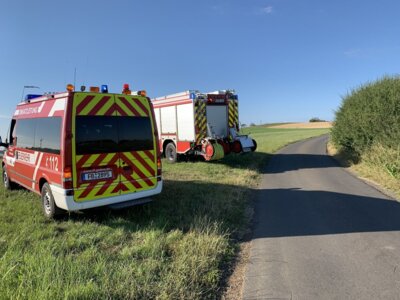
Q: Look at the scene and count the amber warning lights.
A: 4